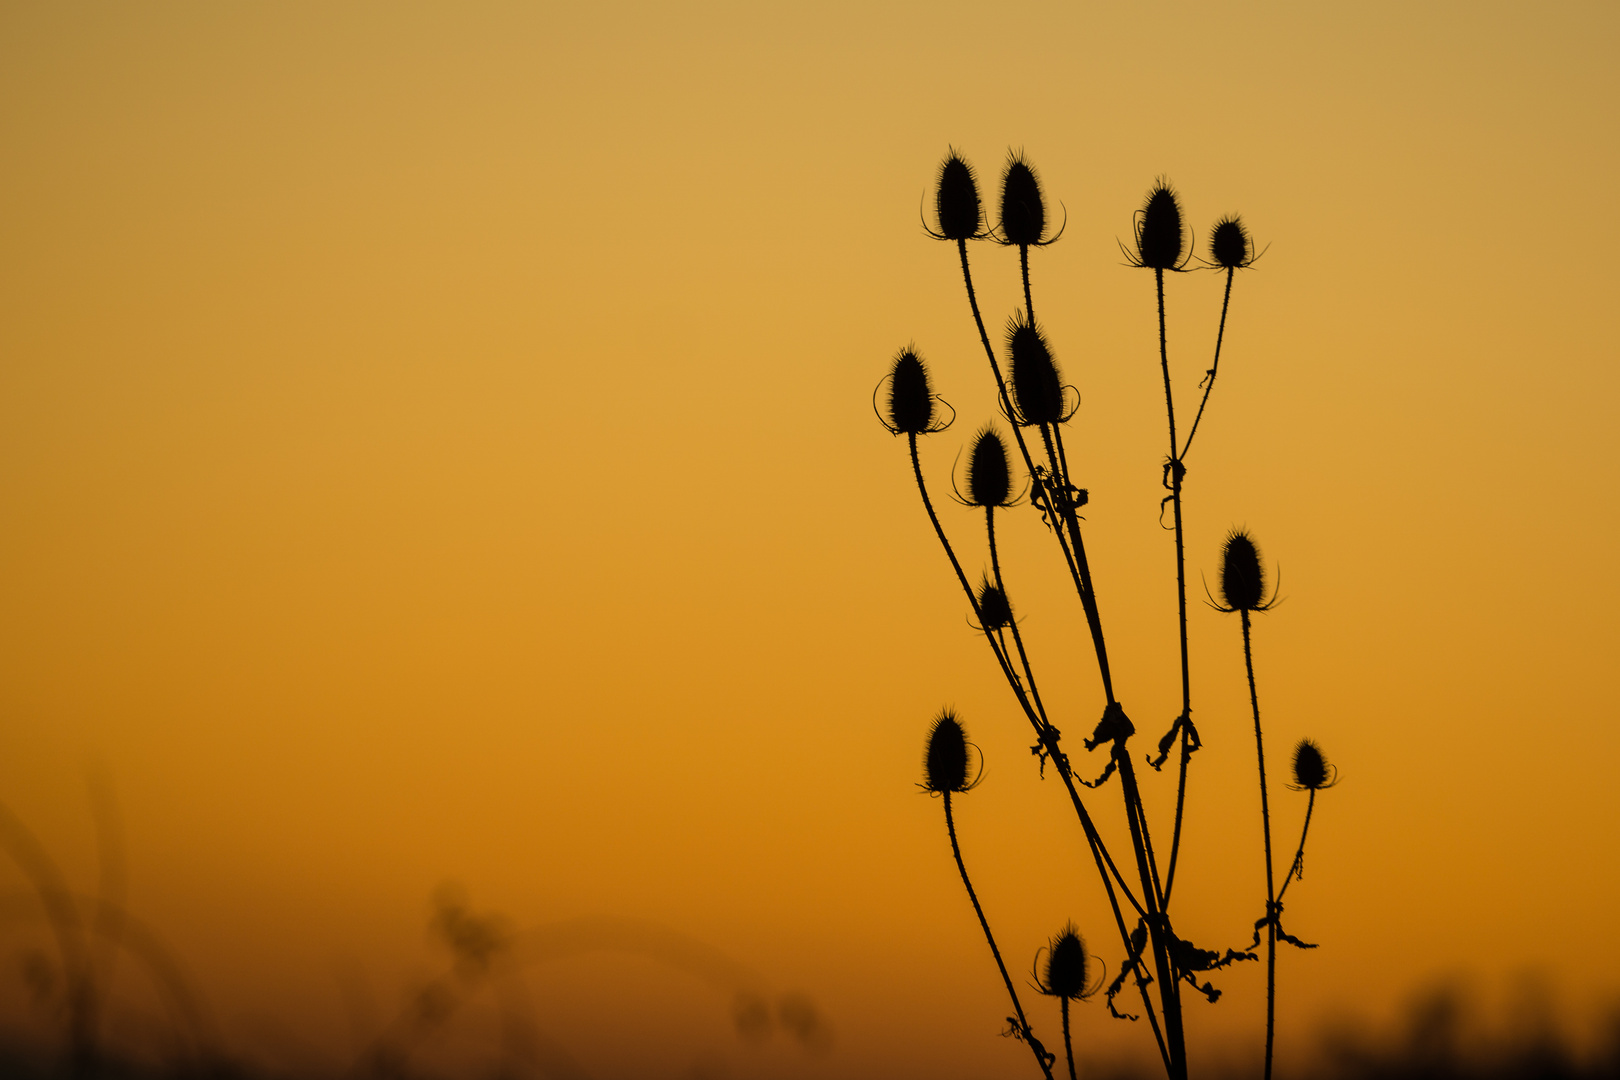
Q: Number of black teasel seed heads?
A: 12